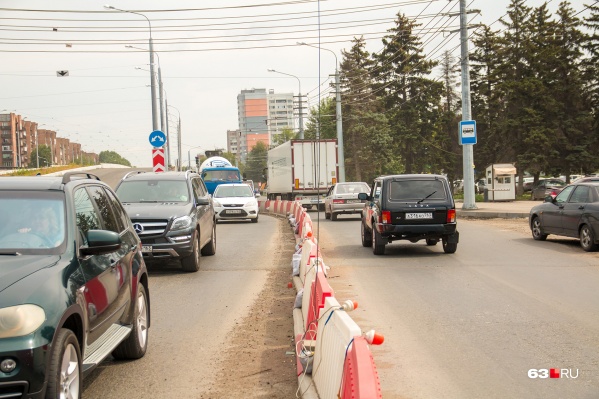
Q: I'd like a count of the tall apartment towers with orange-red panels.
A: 1